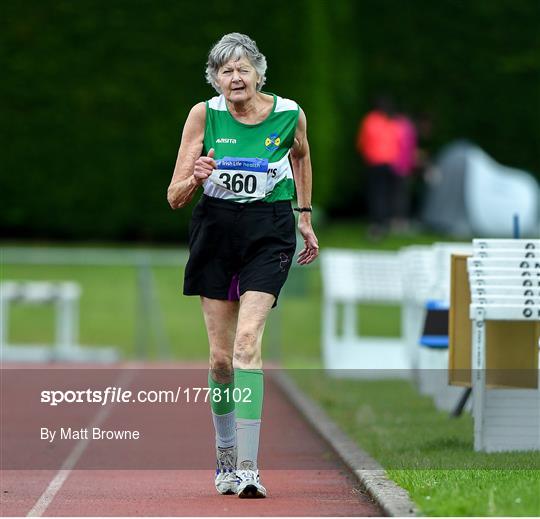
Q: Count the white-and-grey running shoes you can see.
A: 2